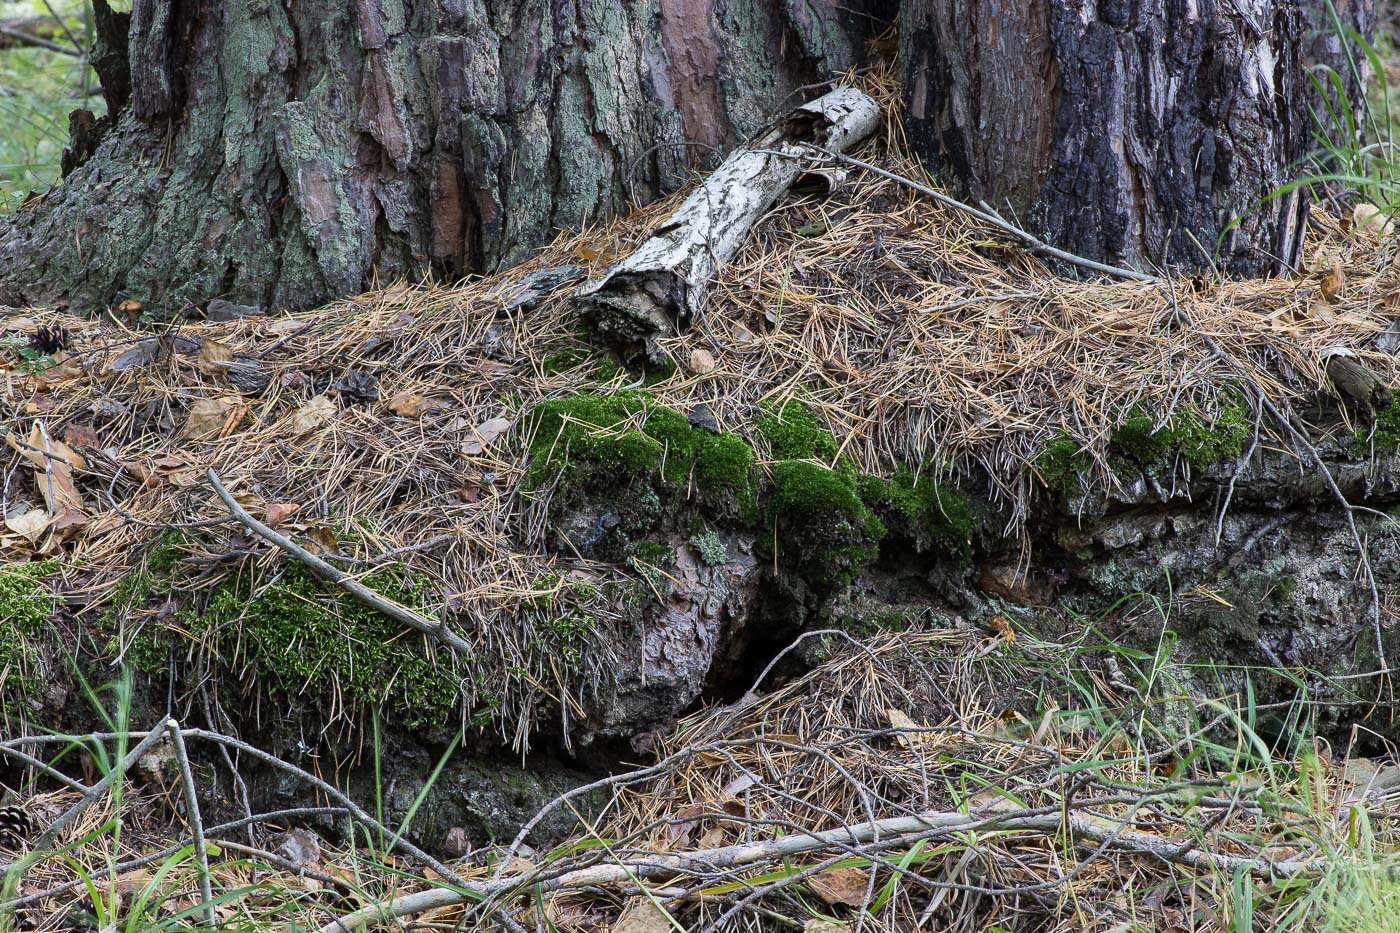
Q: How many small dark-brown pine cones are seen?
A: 3